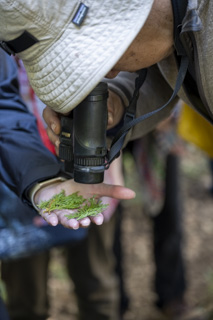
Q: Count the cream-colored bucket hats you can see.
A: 1